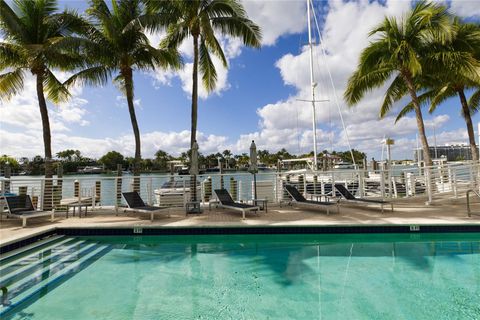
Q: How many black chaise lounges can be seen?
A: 5